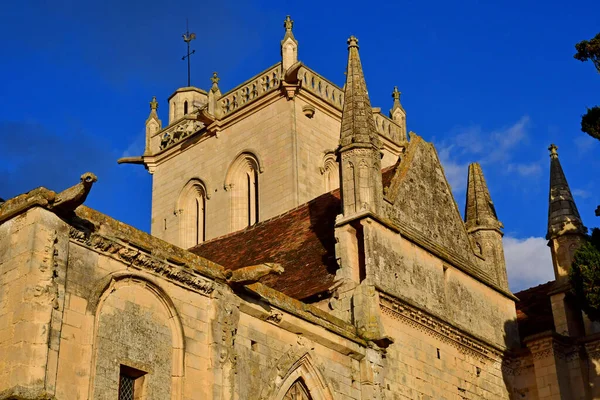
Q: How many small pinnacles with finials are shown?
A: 4